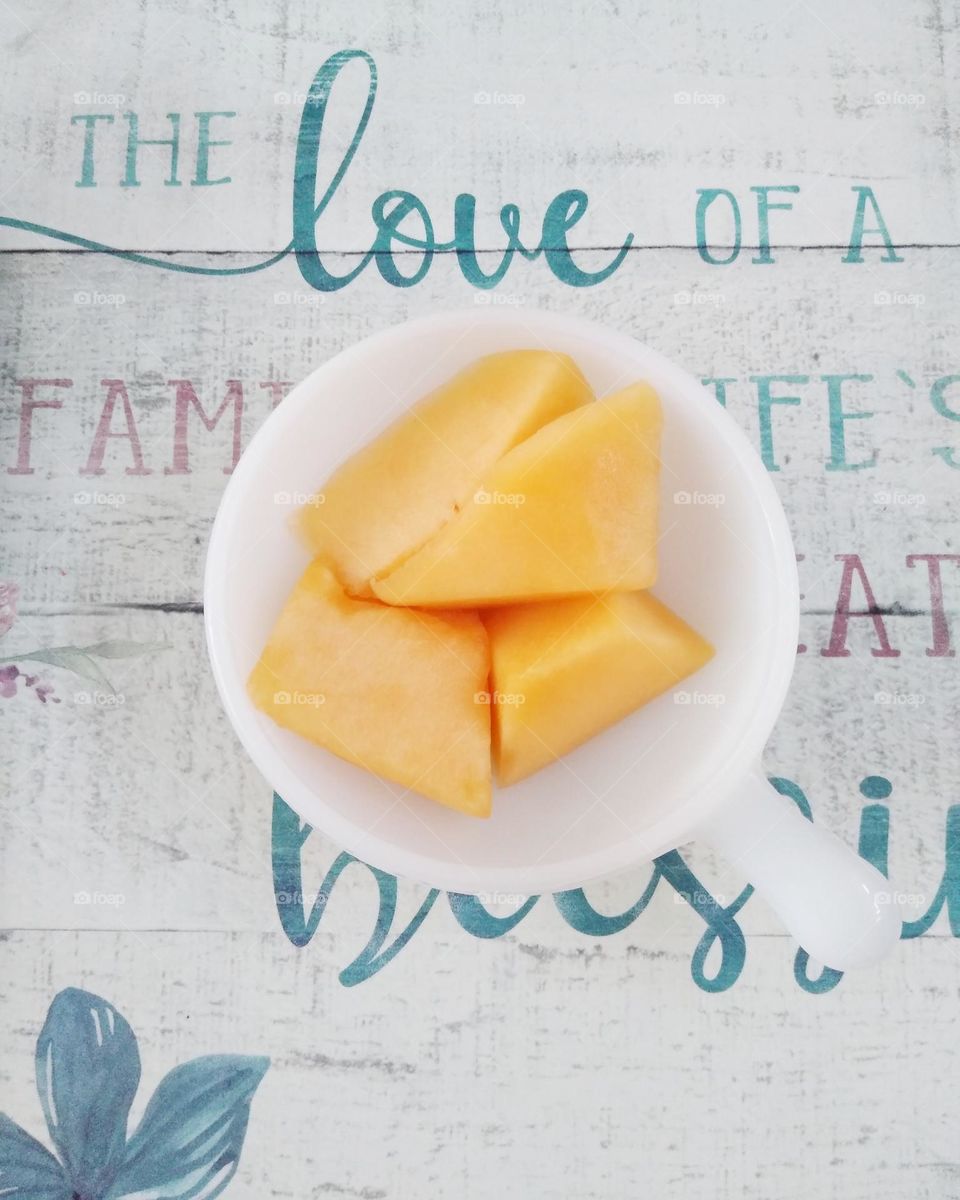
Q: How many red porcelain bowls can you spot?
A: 0